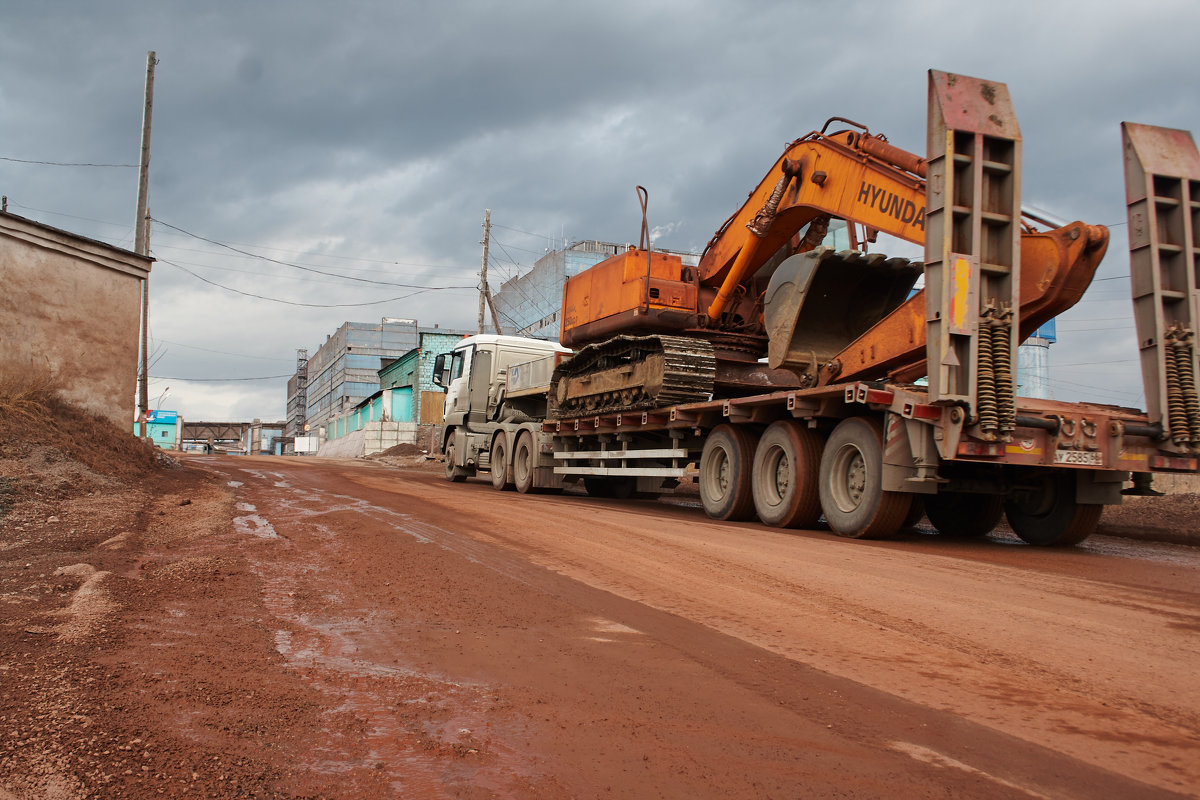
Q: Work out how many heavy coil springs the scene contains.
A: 4